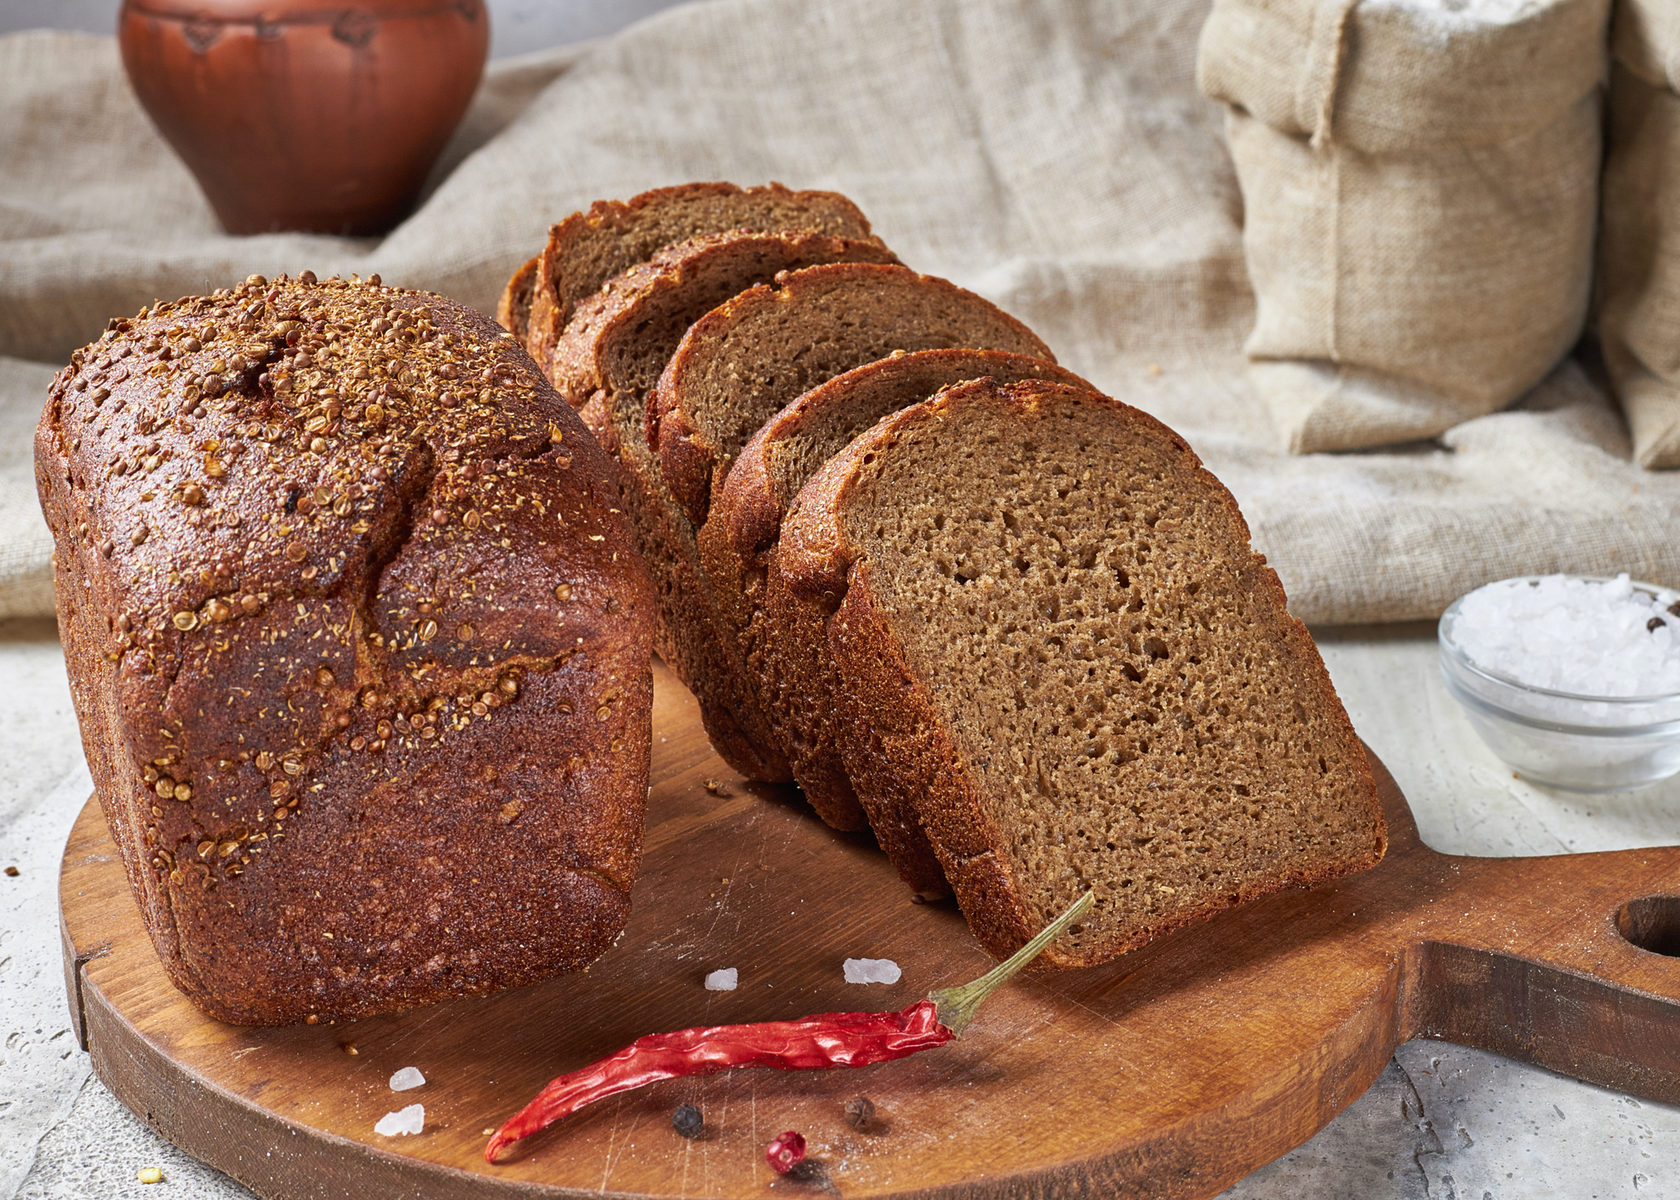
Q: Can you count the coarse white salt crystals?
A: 4